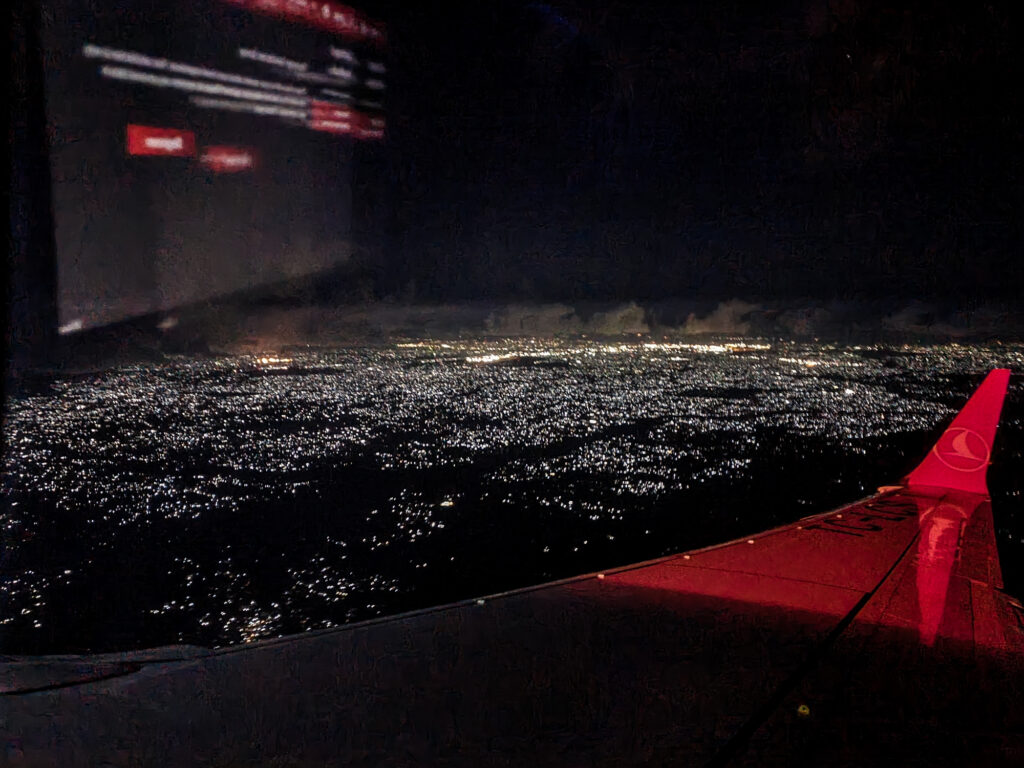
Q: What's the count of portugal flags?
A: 0